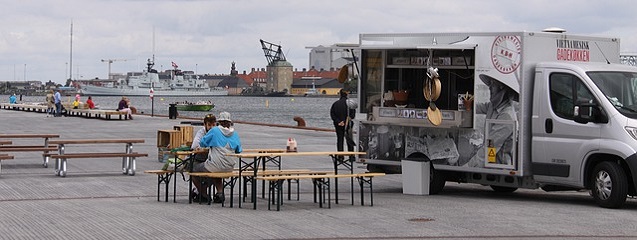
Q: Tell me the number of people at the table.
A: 2